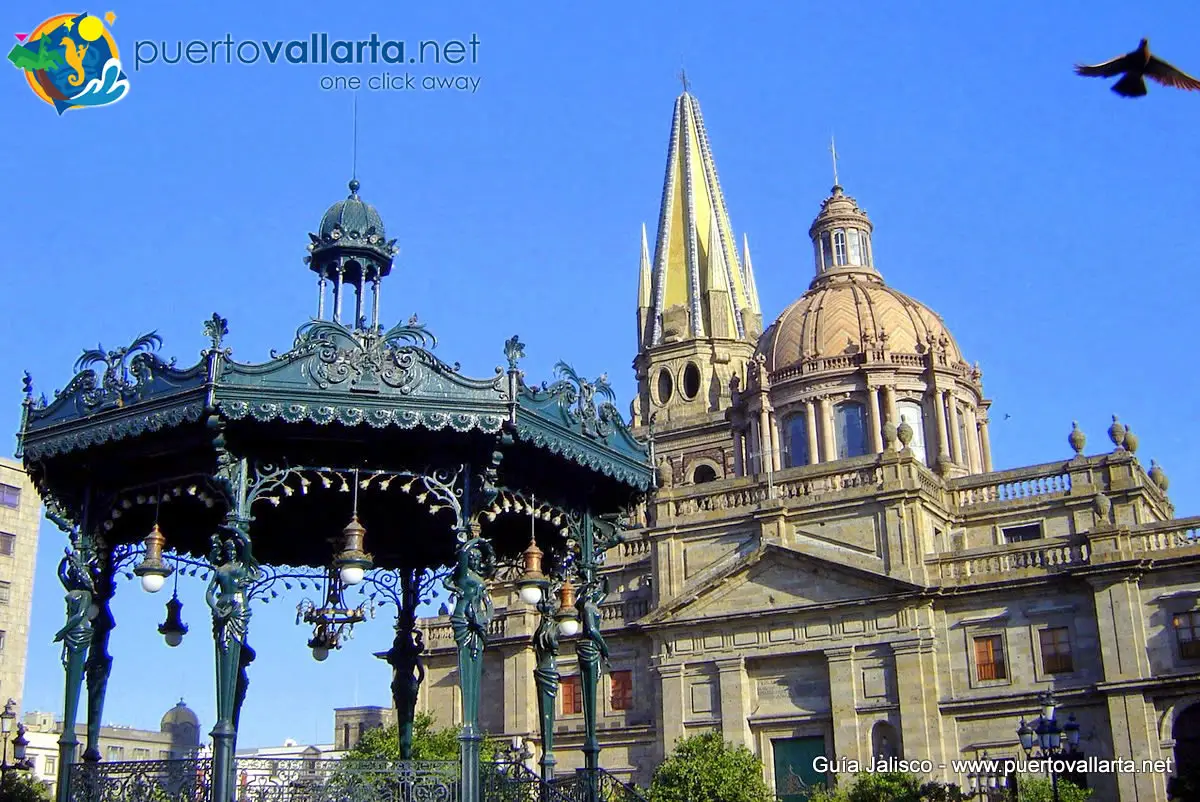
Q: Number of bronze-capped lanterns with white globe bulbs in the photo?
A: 4